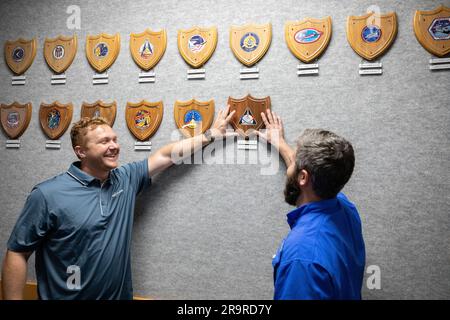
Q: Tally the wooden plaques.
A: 15